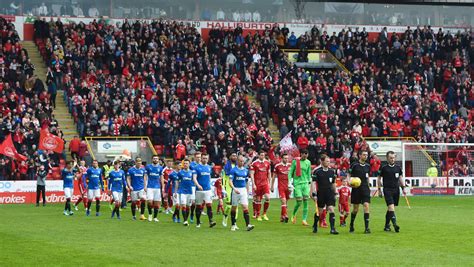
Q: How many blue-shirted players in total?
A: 10